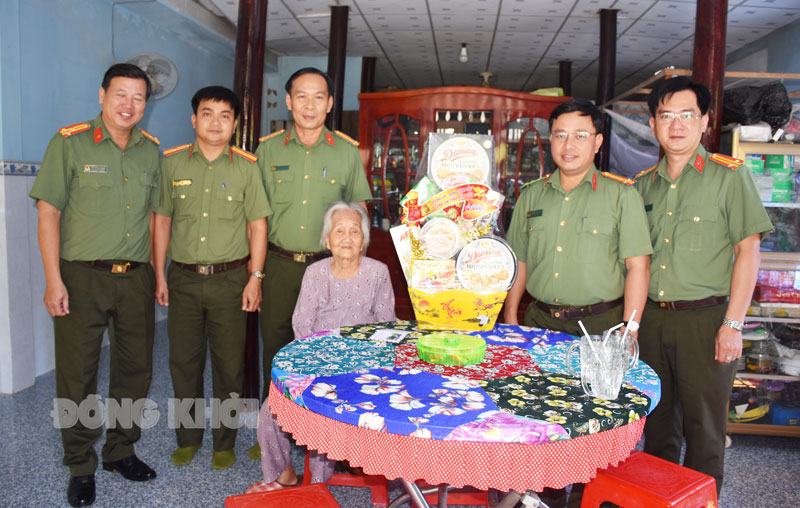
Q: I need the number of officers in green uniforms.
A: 5